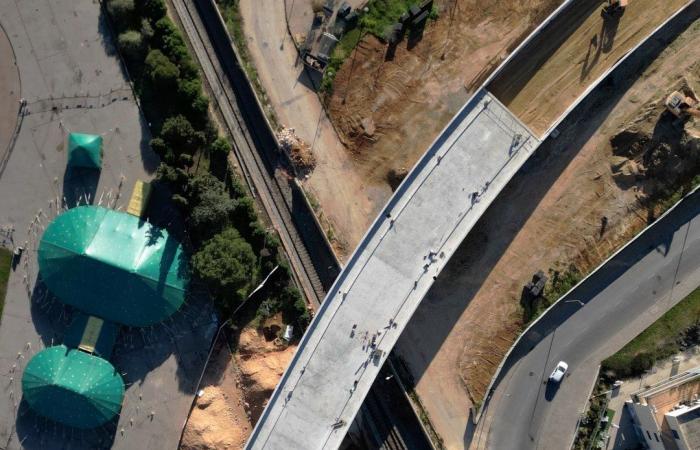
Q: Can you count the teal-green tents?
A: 3